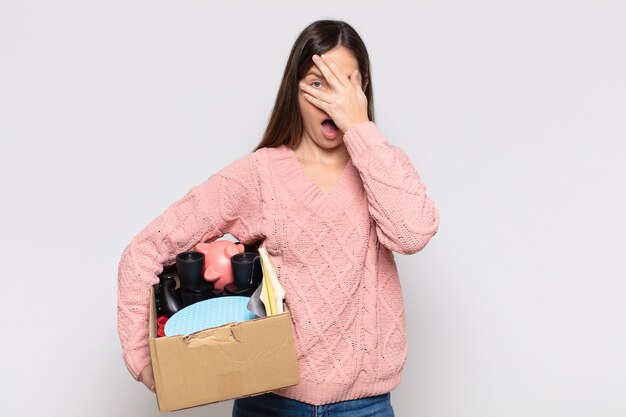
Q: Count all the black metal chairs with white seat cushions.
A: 0